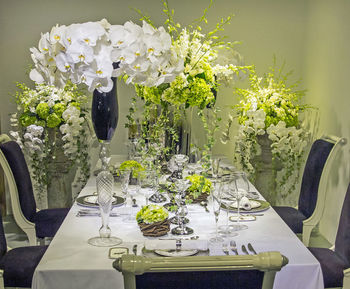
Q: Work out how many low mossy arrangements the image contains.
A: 3